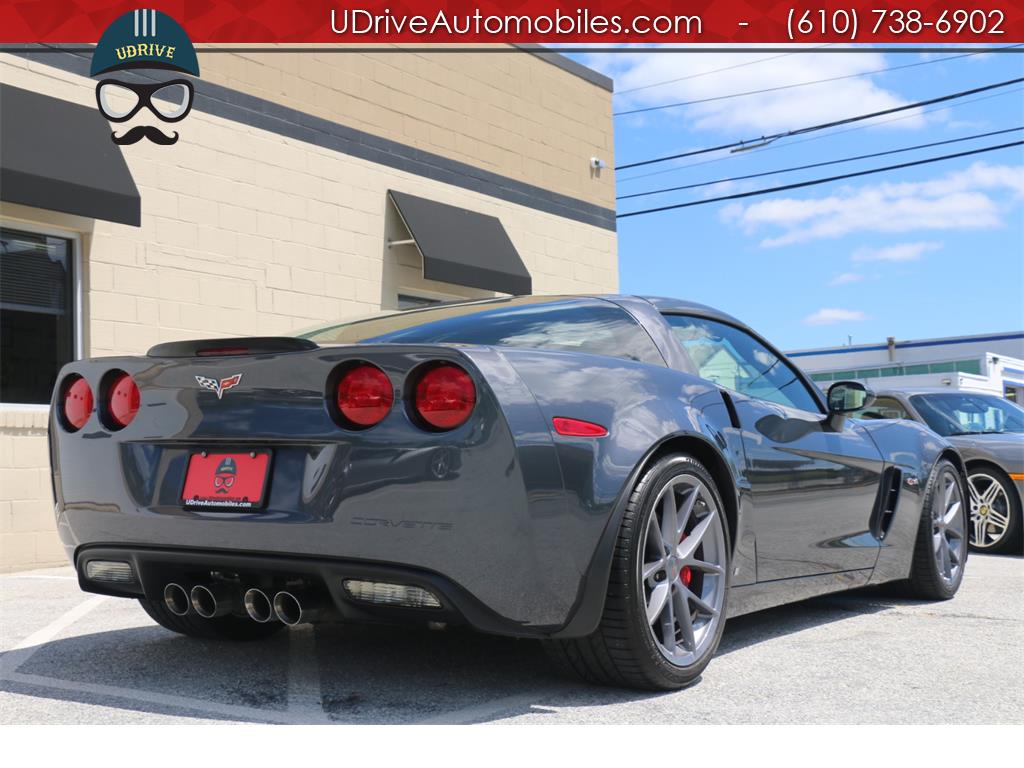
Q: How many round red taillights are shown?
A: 4